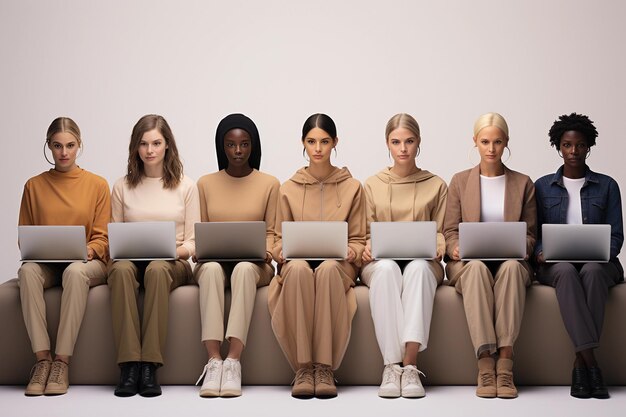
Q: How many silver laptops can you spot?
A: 7